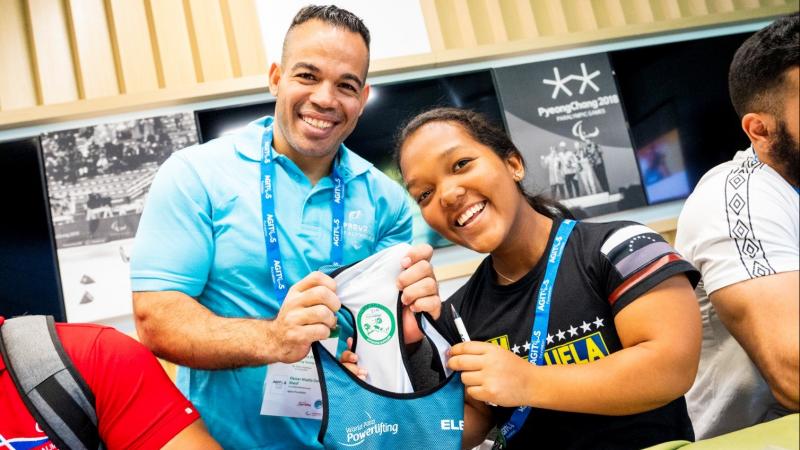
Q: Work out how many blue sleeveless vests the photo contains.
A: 1